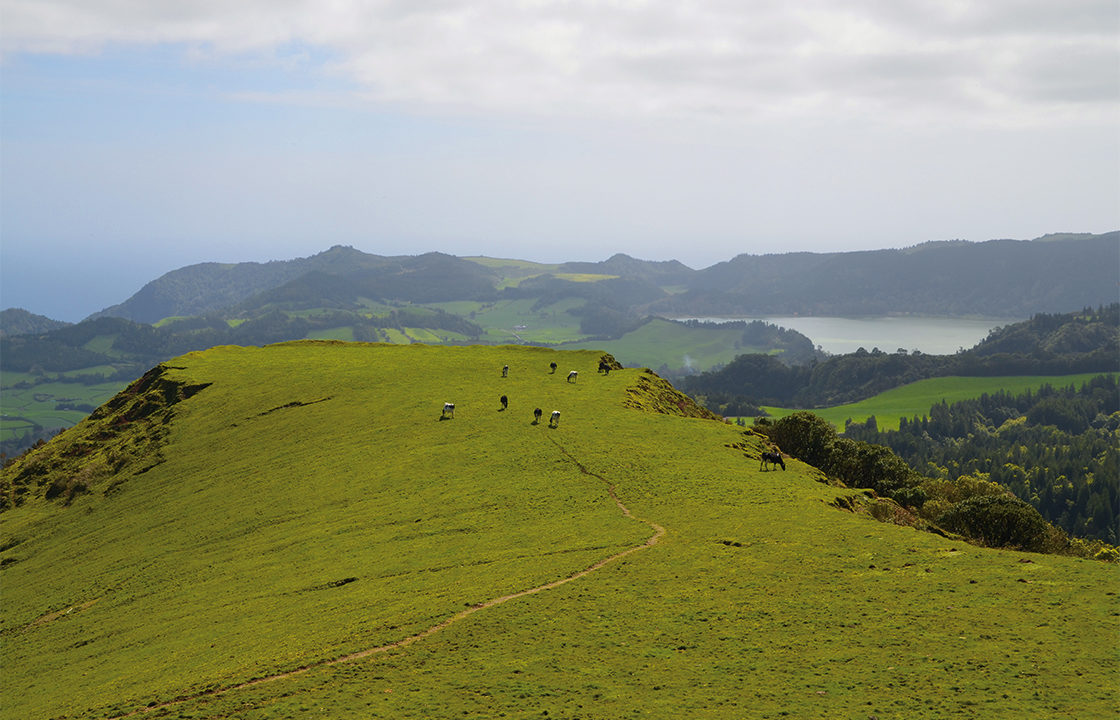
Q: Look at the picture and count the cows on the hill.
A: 9